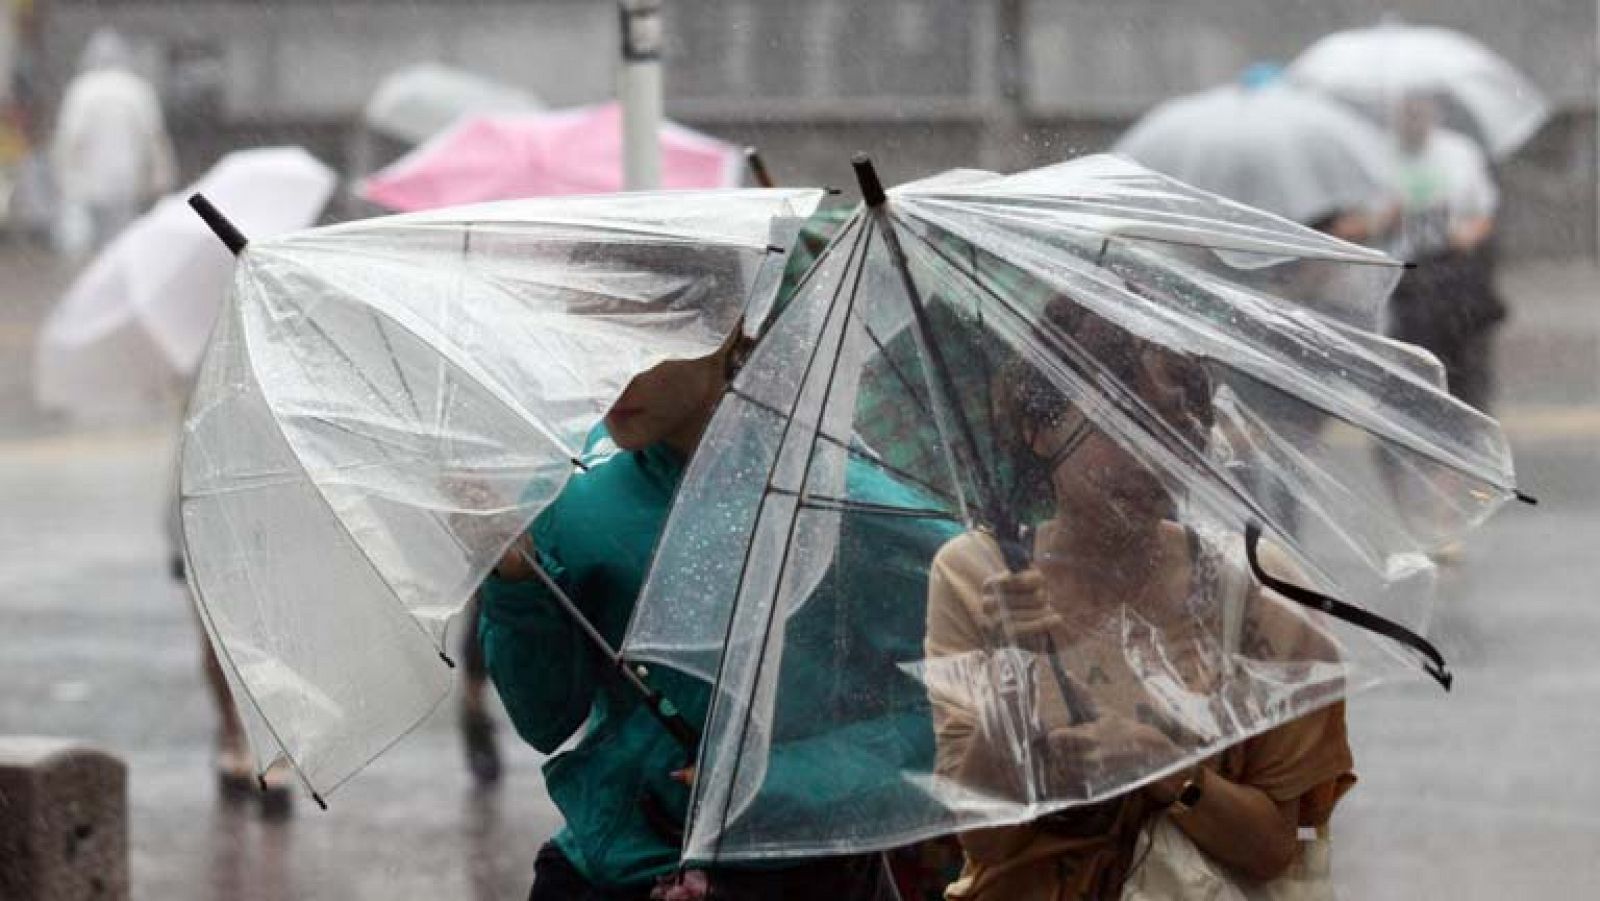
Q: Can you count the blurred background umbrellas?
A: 5